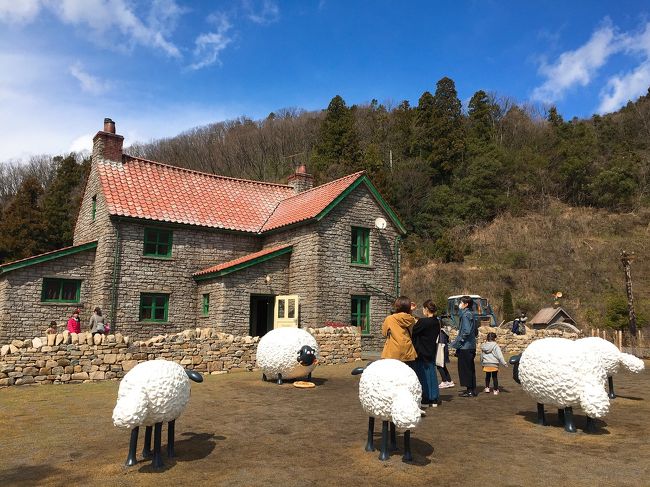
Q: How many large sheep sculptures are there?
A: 5